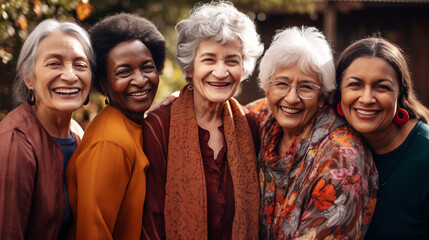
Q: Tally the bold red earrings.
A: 2